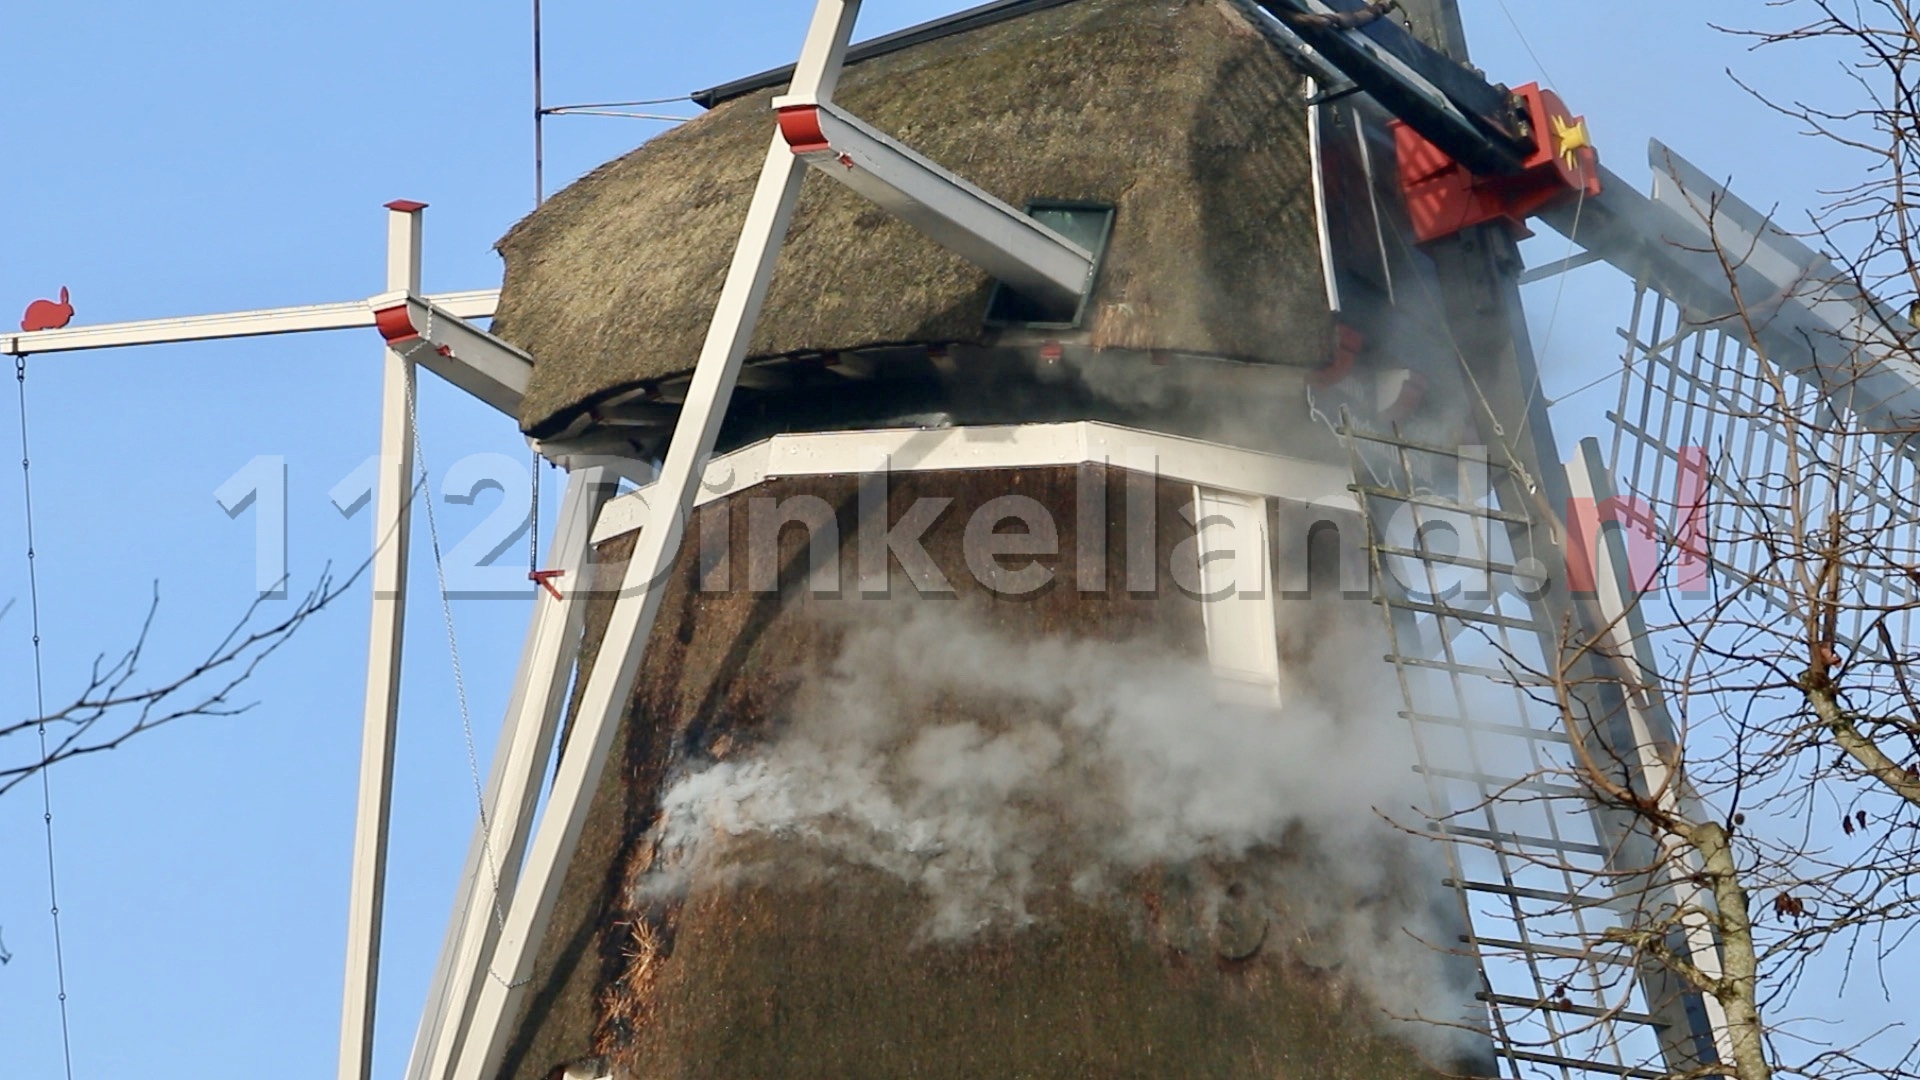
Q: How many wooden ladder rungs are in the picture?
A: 12